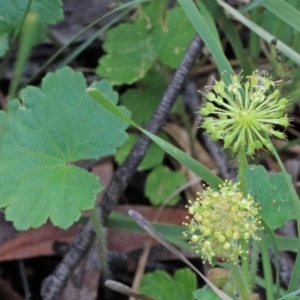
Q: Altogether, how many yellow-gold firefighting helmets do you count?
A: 0